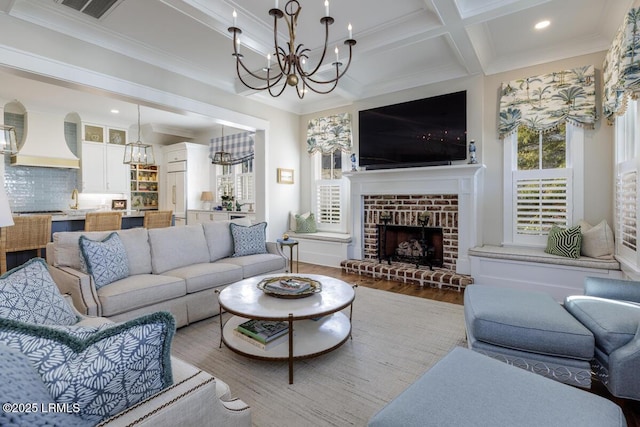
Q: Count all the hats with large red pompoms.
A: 0